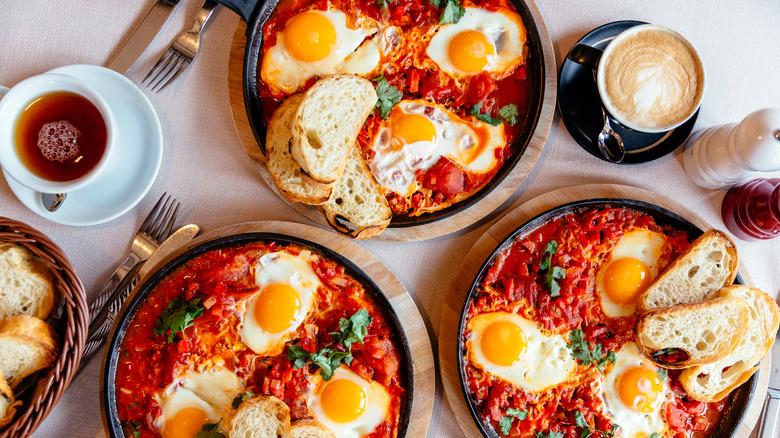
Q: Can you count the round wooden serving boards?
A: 3